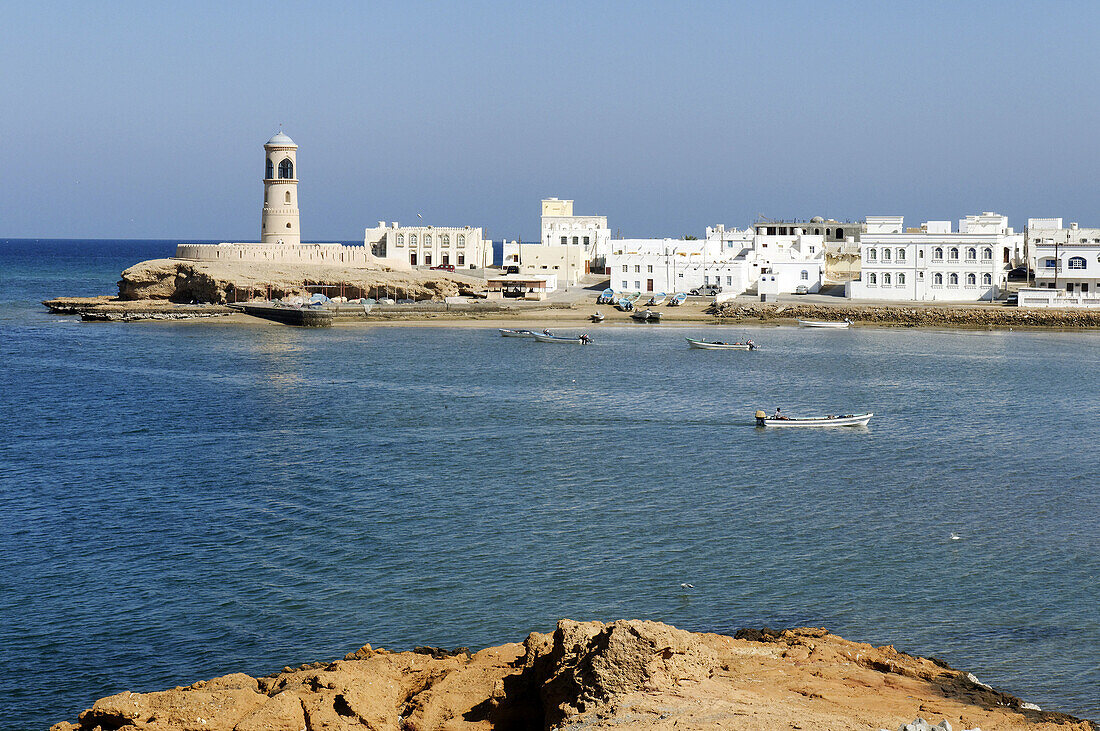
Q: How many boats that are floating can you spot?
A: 5